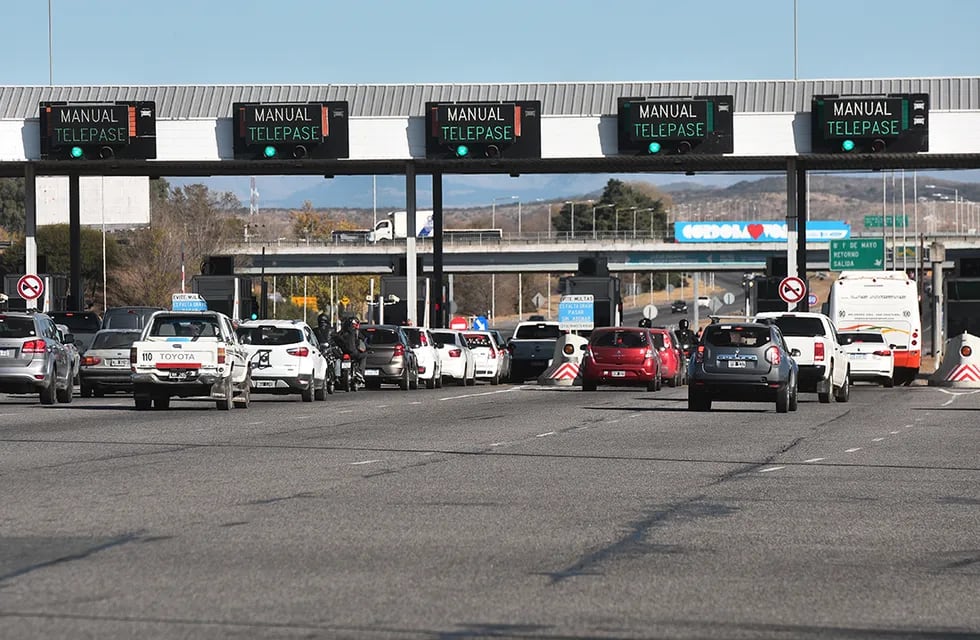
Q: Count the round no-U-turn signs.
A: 0